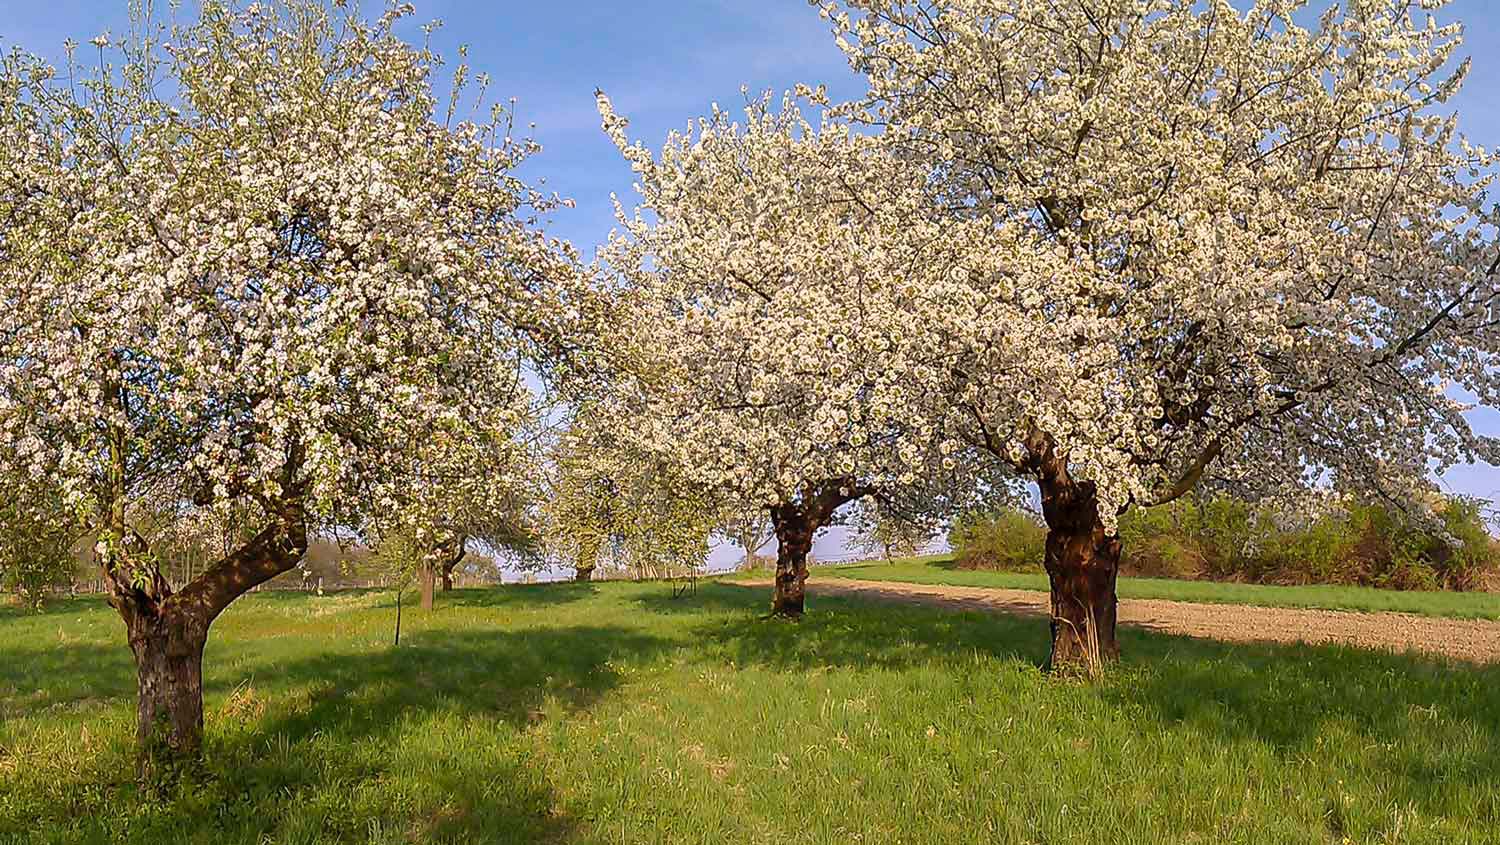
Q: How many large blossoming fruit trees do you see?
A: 3